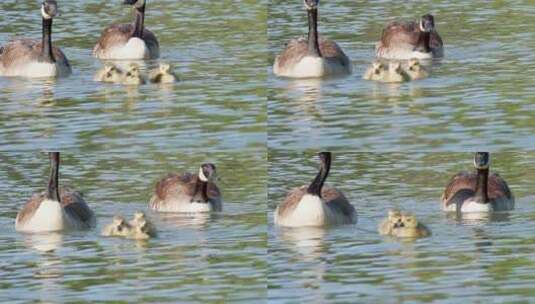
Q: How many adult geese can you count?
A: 8